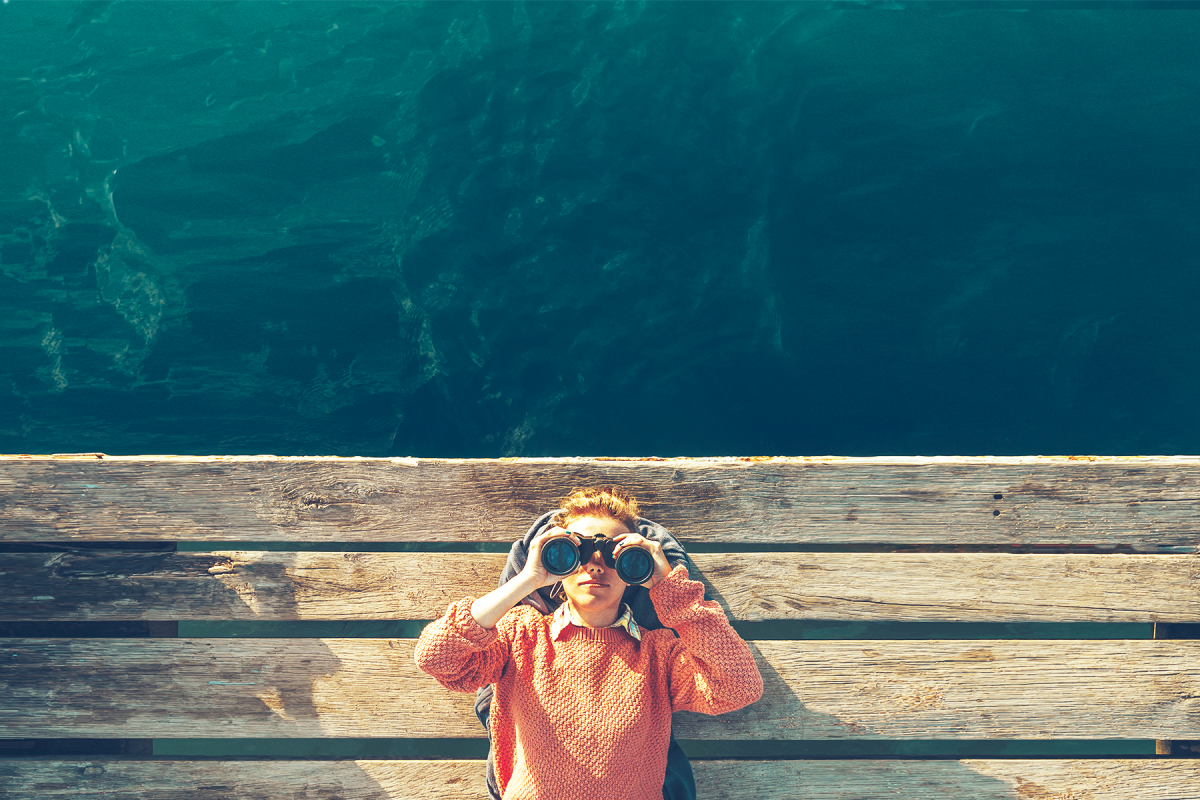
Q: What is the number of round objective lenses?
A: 2